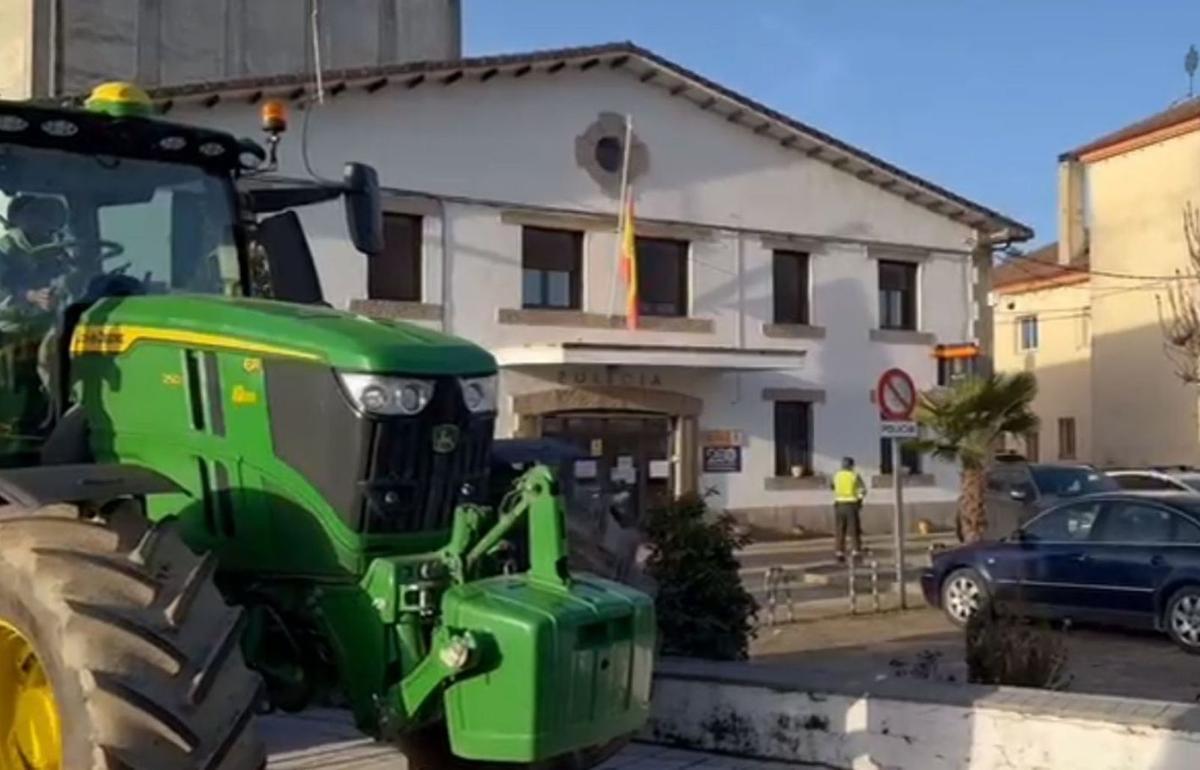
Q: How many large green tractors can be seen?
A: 1